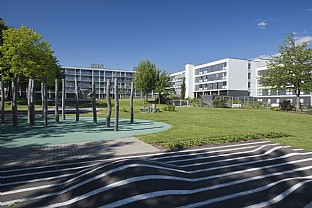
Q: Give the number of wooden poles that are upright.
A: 14